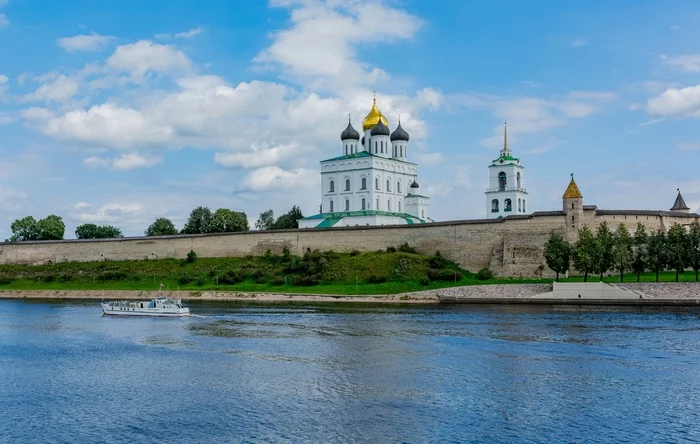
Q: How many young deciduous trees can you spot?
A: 8